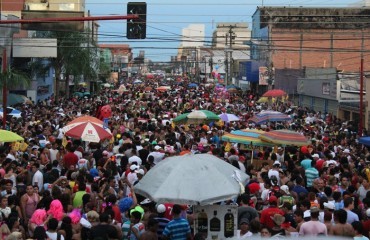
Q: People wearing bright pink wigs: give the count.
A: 3